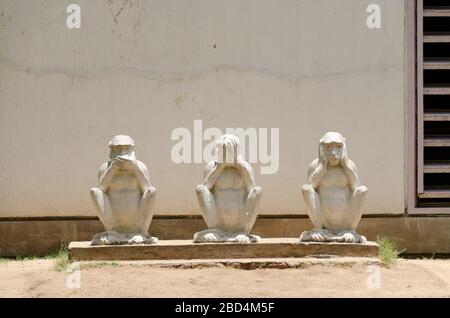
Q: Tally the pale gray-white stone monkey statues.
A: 3